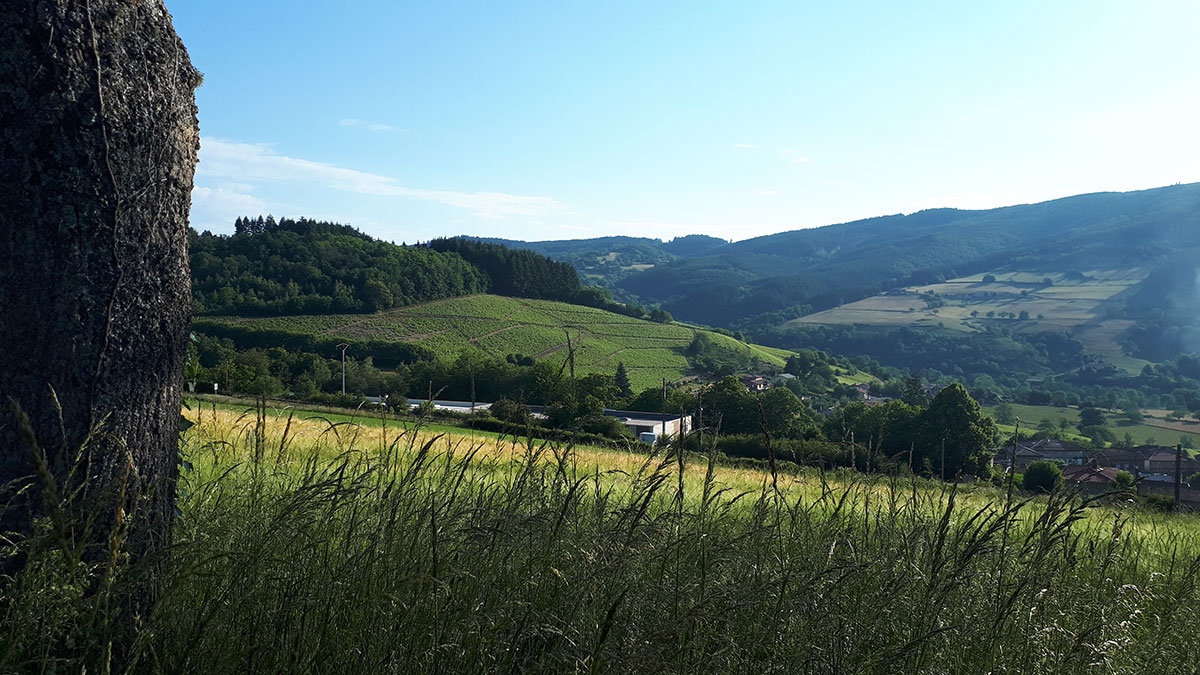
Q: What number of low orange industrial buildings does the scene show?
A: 0